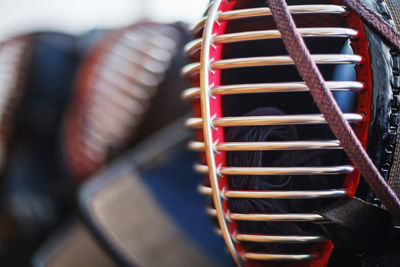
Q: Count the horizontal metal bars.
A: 11